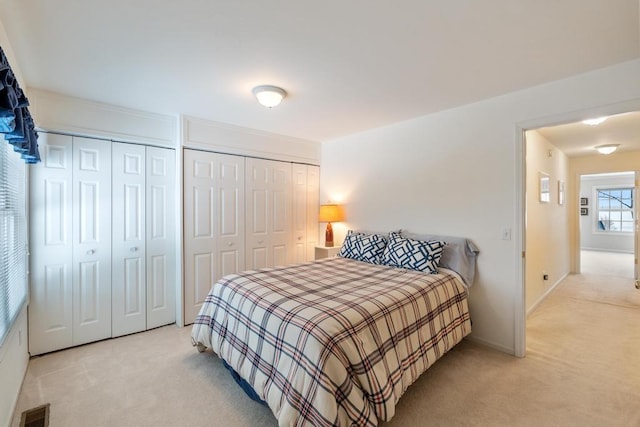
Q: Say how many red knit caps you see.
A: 0